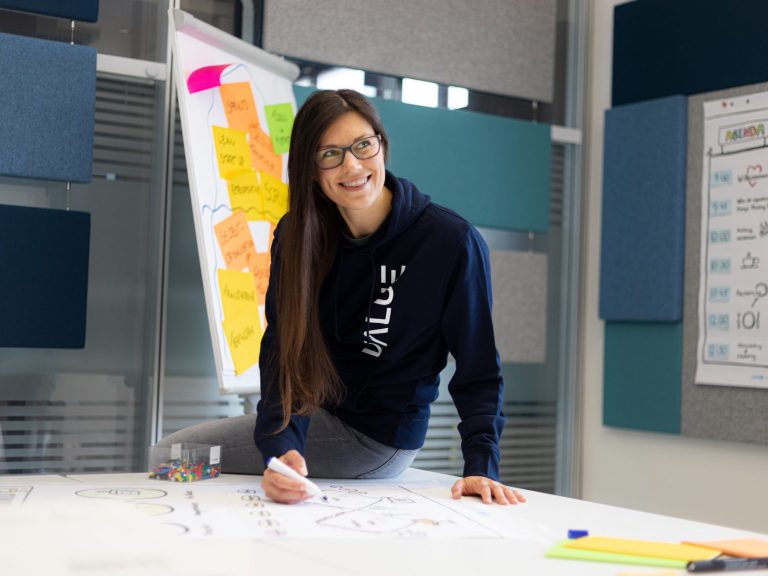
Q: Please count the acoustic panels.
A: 10